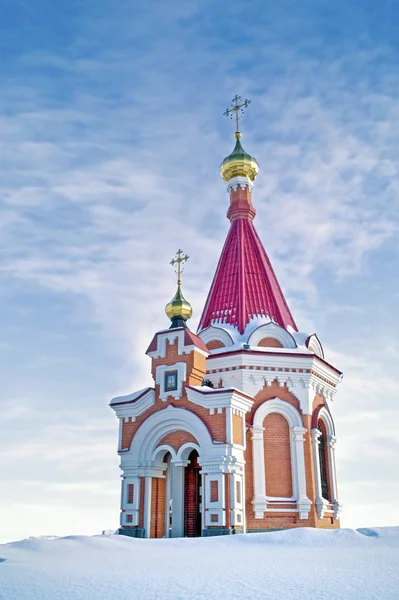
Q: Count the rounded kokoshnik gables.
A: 3